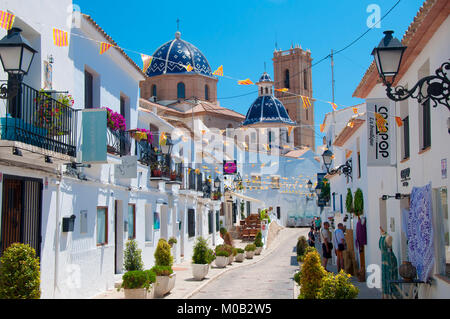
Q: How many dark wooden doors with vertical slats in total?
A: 1